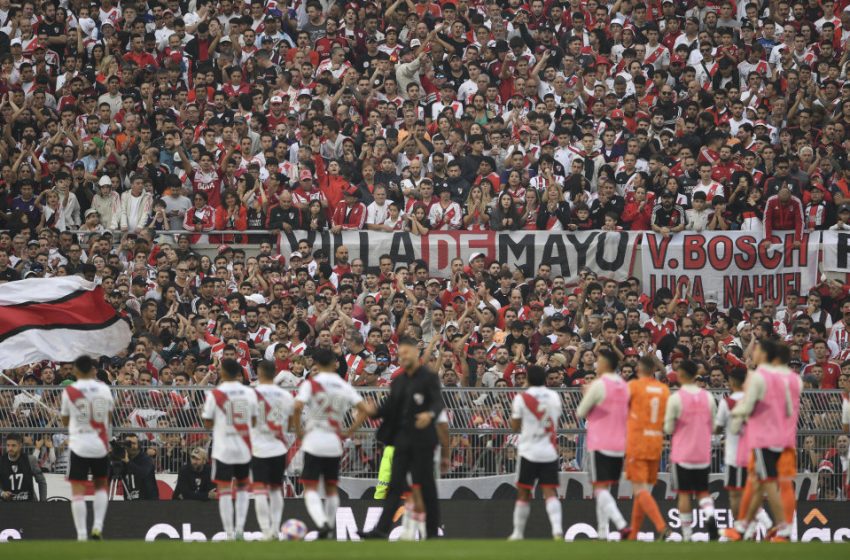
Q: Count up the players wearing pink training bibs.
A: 4